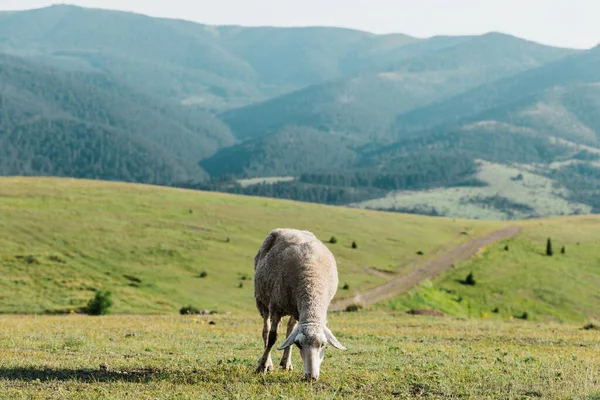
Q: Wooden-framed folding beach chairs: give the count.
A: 0